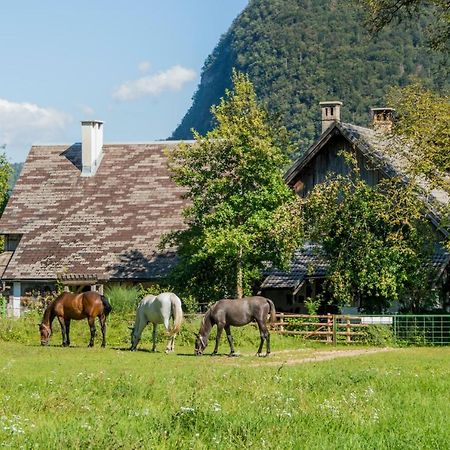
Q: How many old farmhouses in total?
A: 2